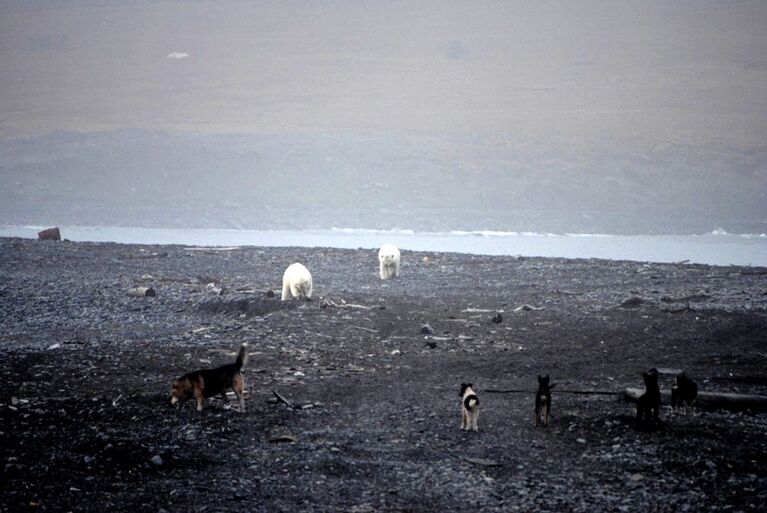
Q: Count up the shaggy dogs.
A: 5